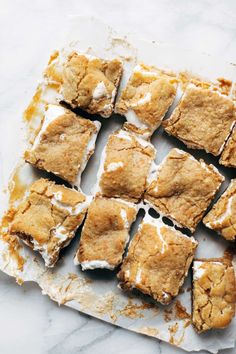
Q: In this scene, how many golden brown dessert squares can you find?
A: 12